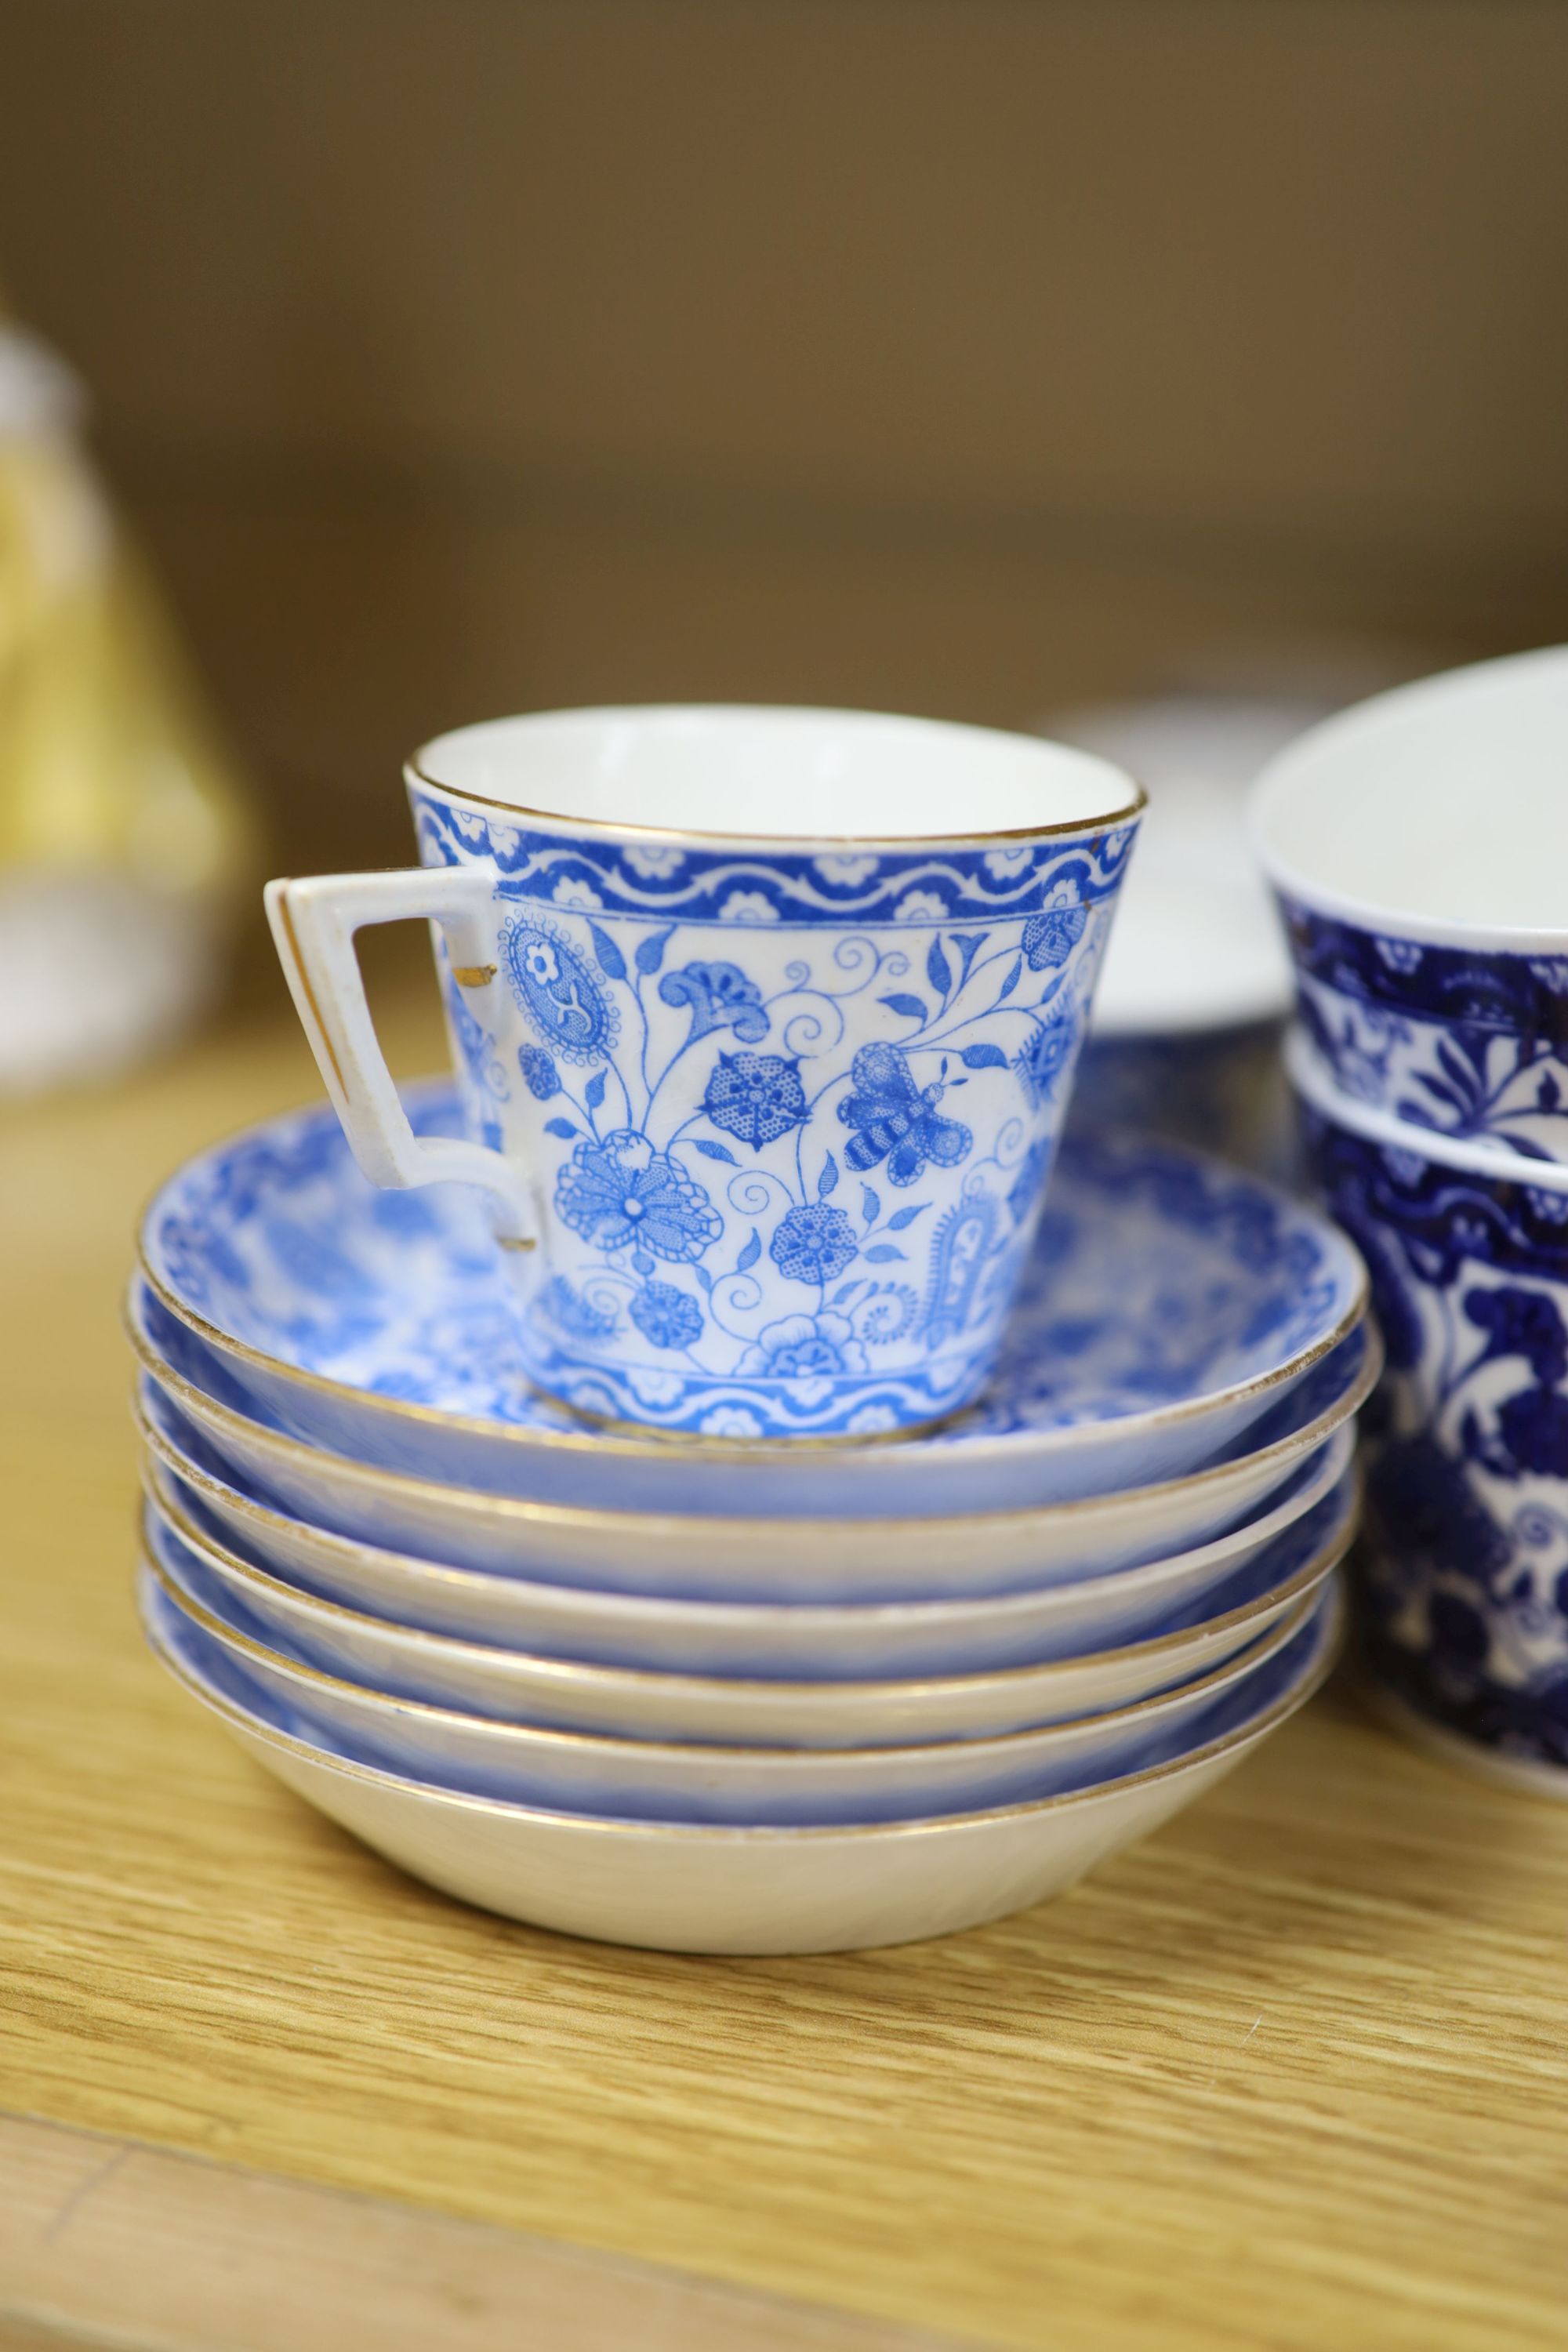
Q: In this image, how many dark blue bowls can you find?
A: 2